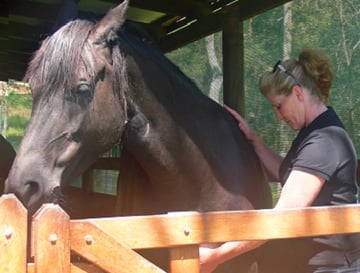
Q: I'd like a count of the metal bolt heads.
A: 4